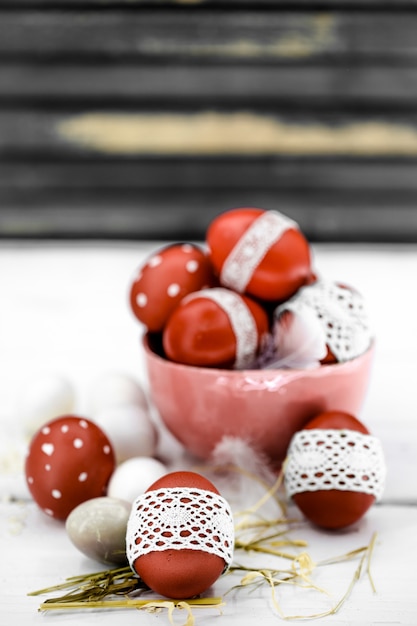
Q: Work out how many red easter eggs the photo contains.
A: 7